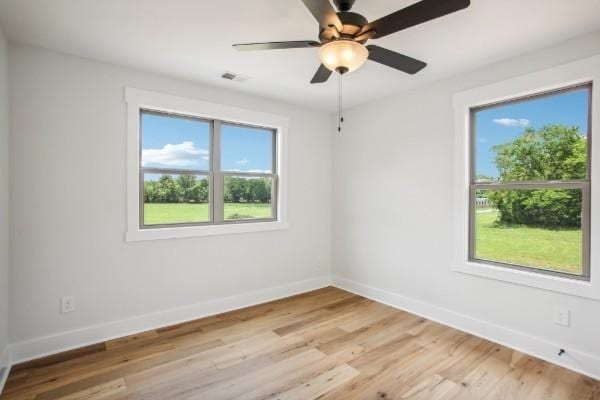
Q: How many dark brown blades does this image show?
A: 5